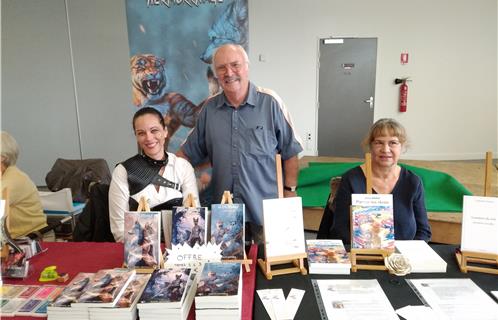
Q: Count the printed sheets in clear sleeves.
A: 2